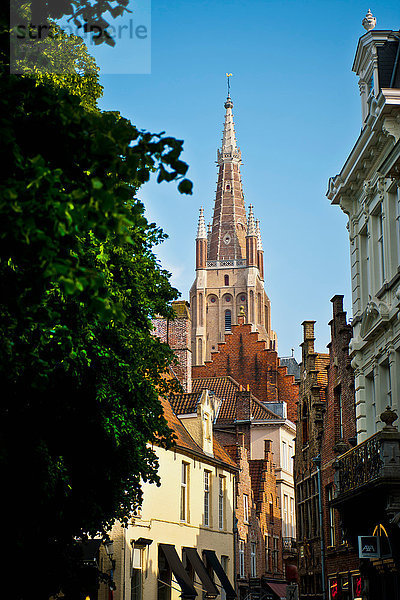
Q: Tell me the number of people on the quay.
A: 0